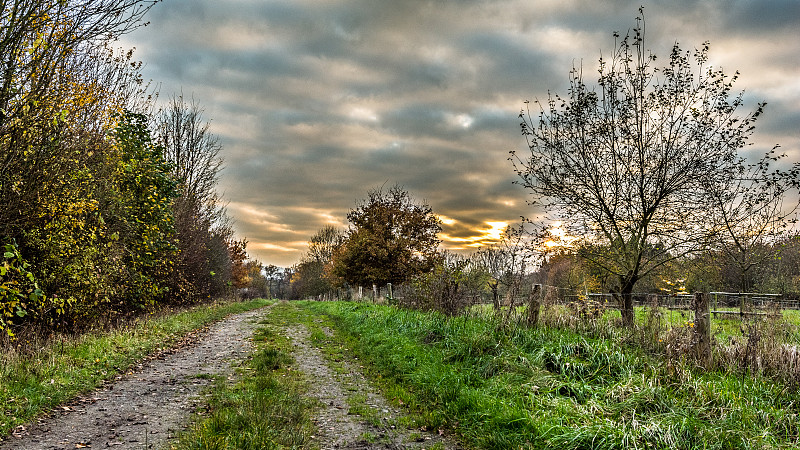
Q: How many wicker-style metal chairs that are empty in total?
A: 0